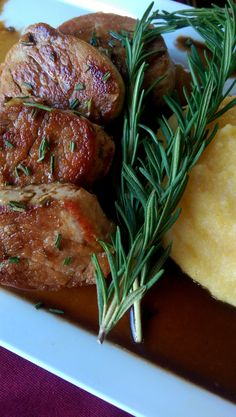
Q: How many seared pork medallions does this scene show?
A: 4